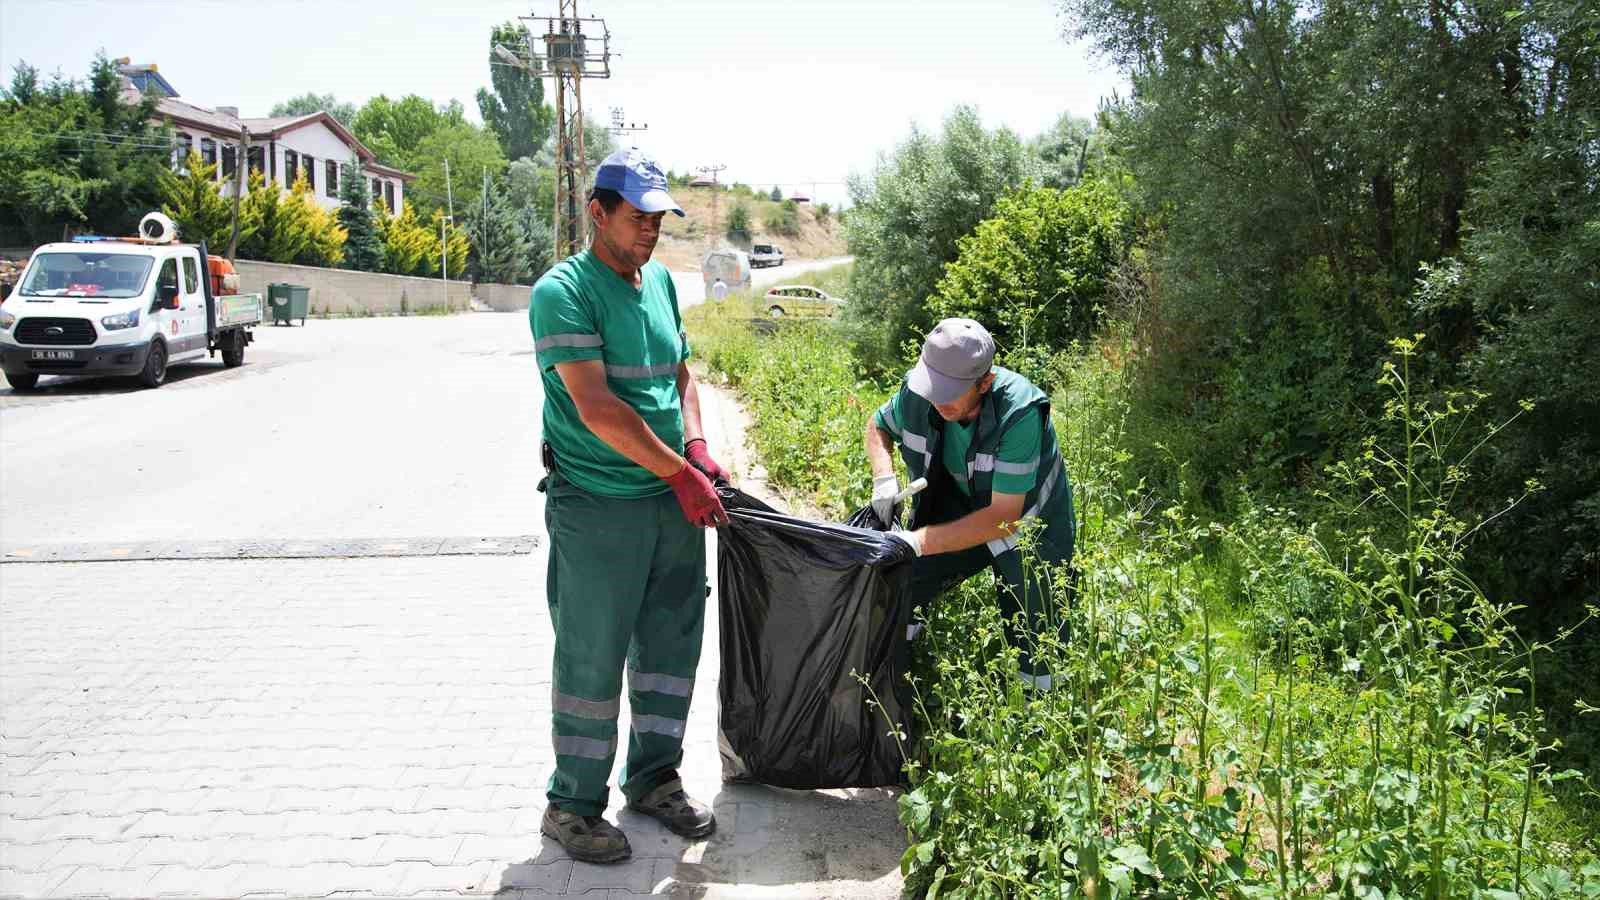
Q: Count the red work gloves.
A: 2